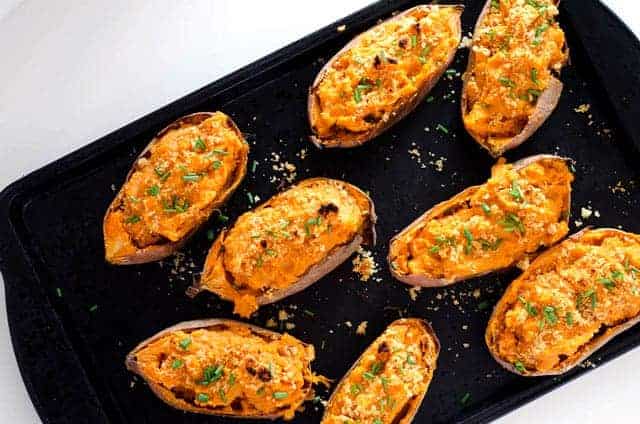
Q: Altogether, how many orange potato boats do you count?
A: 8